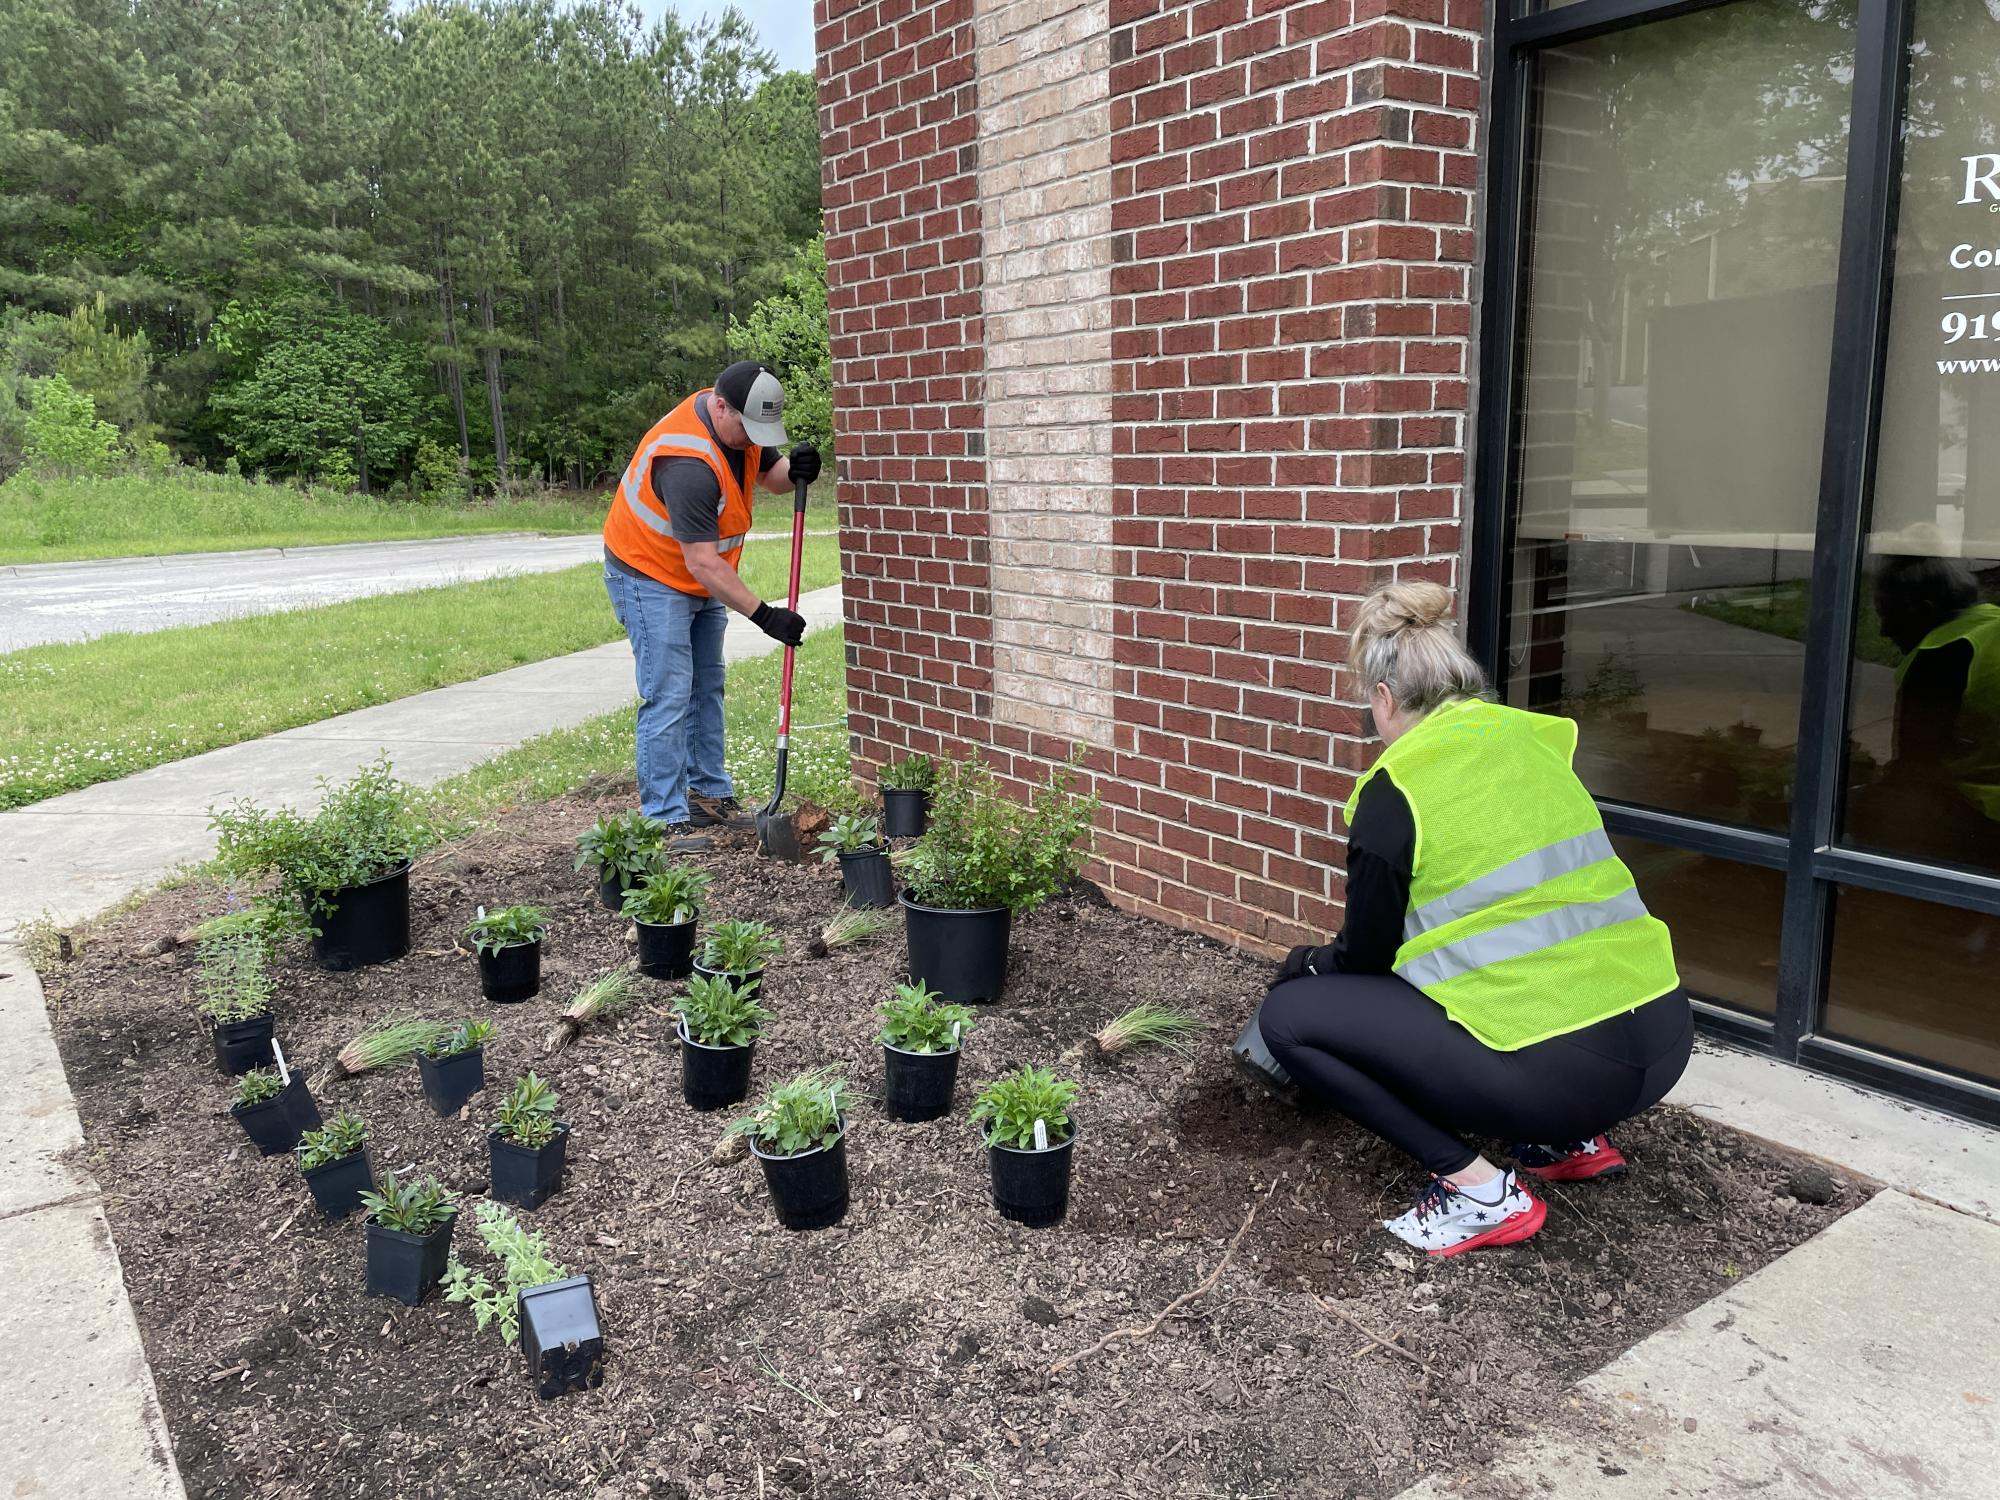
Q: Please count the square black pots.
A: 7